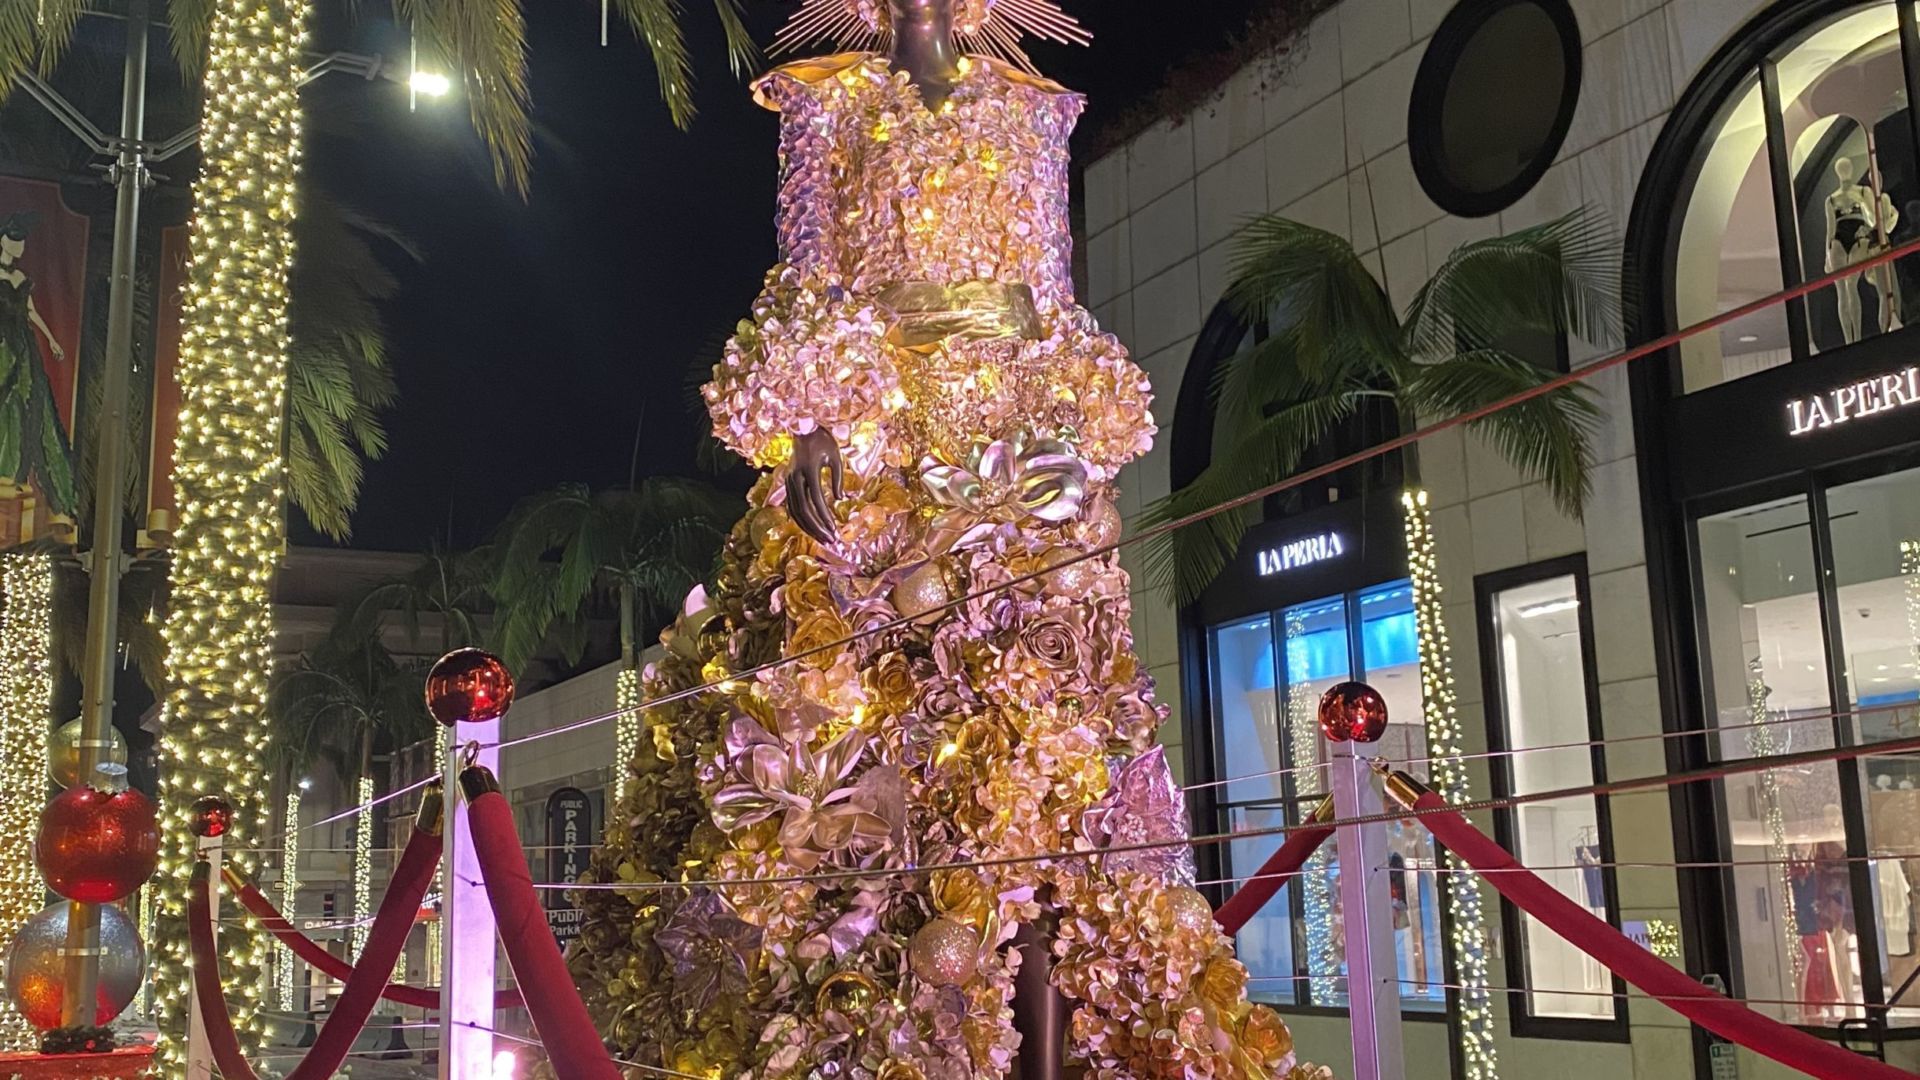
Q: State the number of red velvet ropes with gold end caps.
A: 5